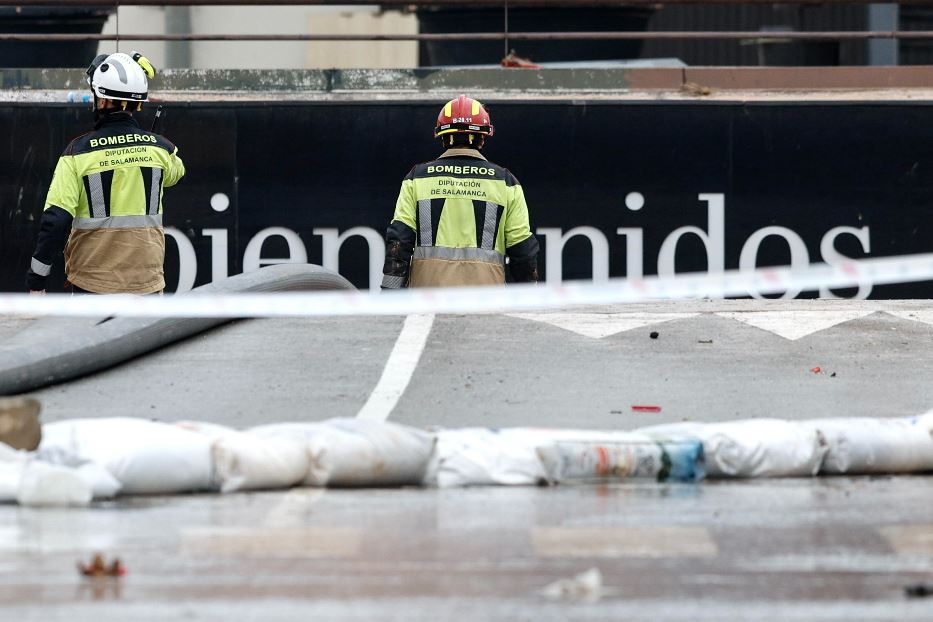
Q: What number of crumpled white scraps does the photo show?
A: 1